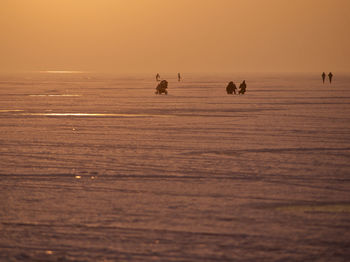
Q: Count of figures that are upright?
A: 4